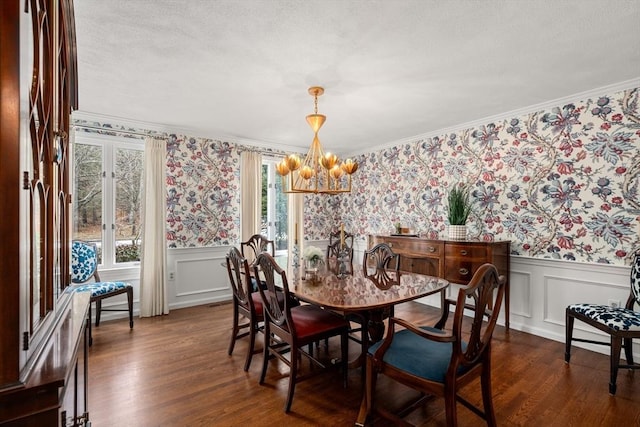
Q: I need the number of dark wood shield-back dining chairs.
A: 7